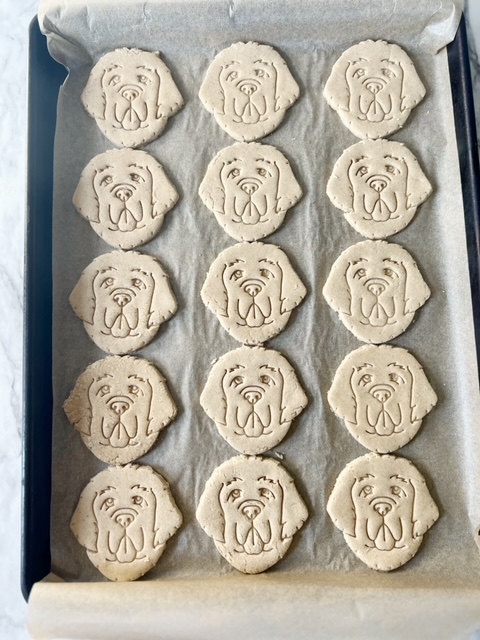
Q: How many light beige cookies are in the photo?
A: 15